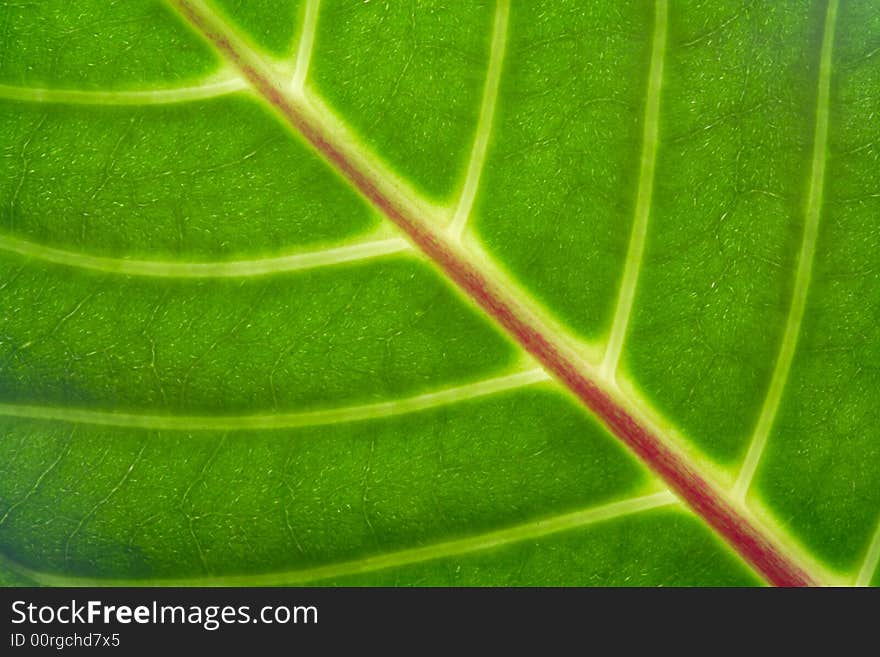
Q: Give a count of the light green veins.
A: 9